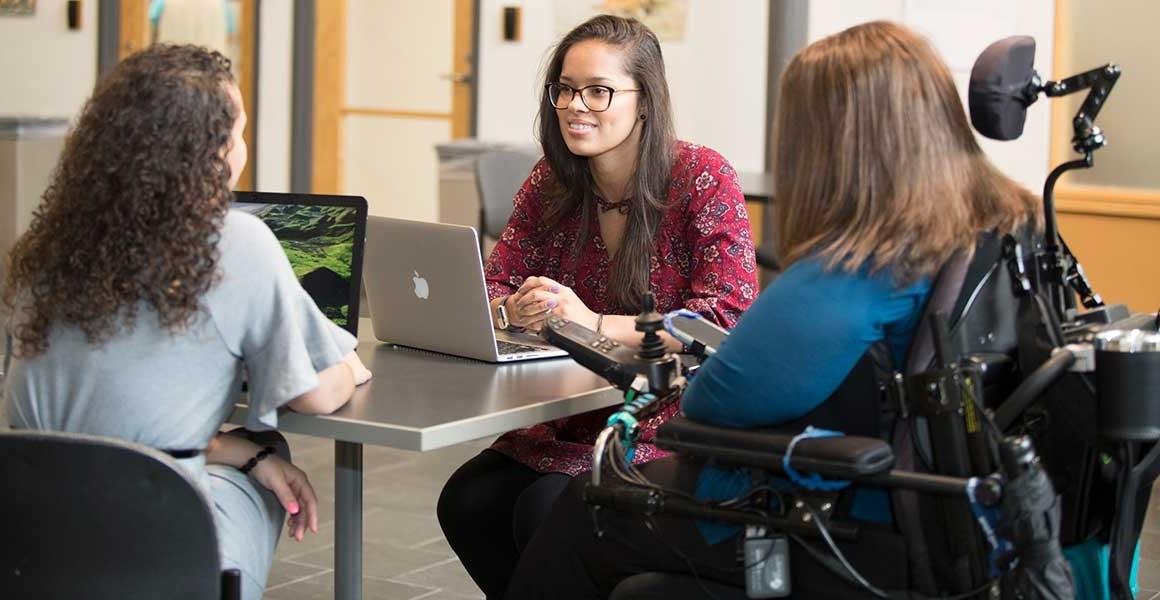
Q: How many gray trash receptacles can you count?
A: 2